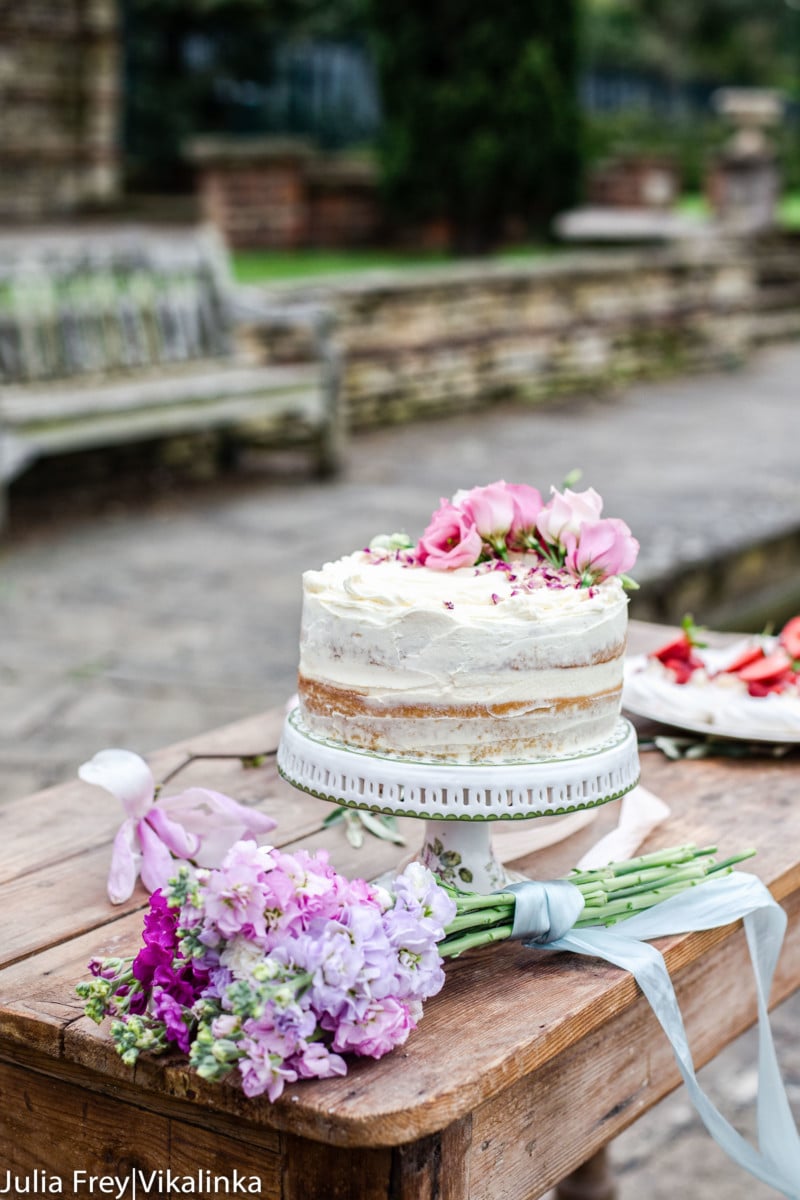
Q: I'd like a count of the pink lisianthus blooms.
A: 5